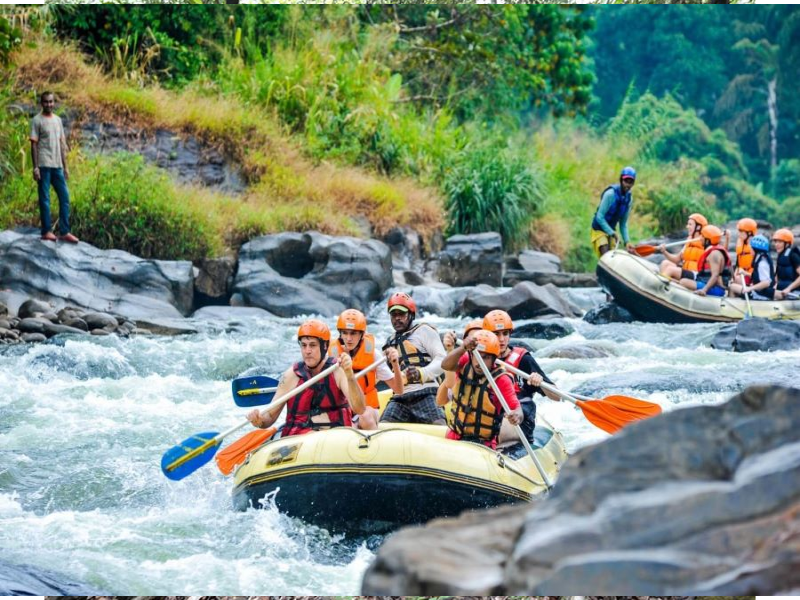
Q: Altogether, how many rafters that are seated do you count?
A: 11